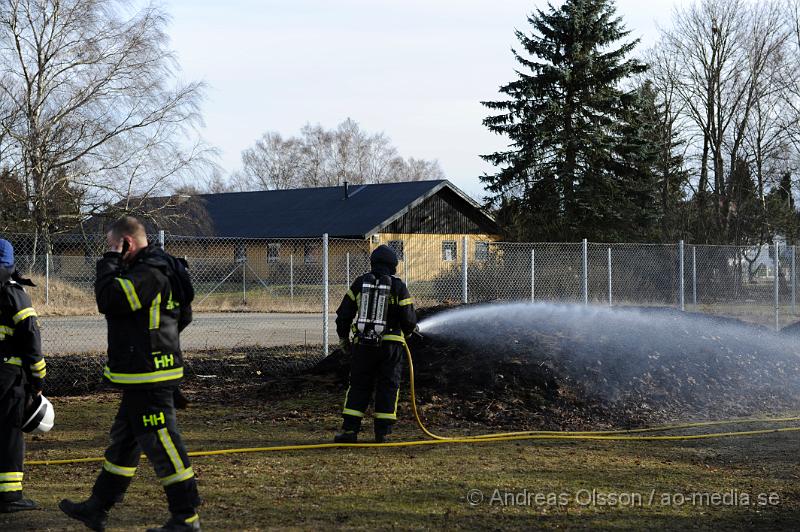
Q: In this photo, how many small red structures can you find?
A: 0